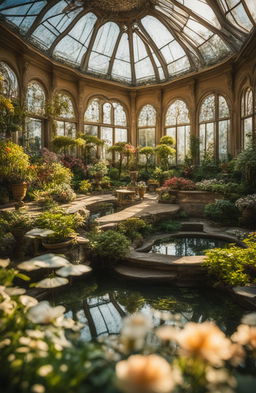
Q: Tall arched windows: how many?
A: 8